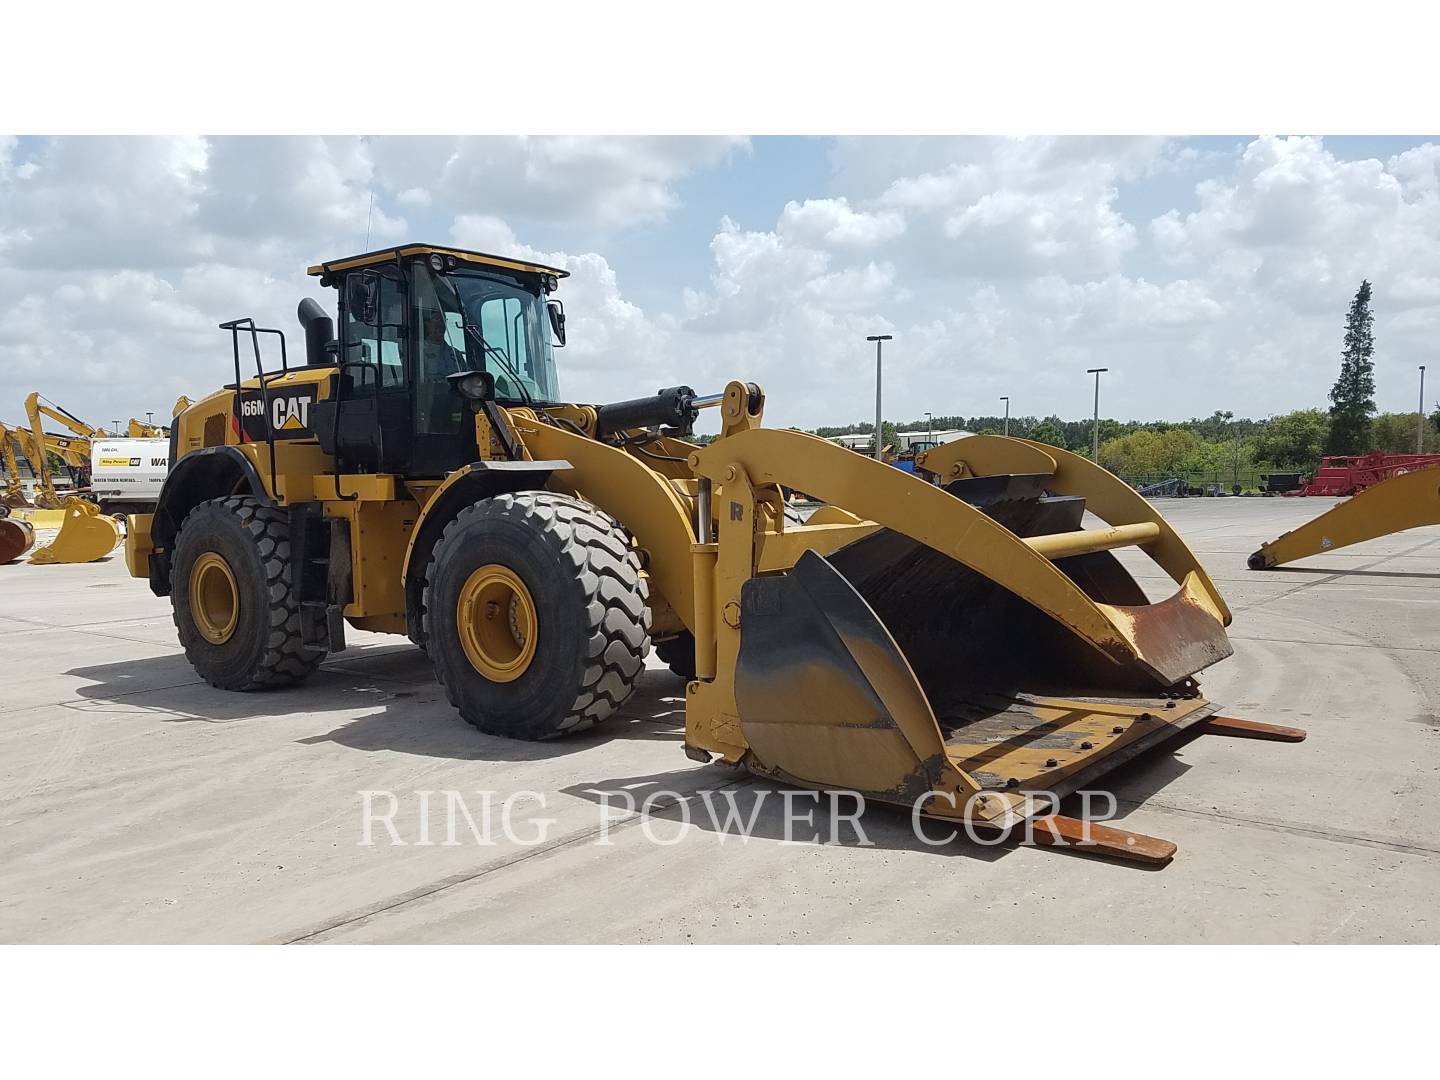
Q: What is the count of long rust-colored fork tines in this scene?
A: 2